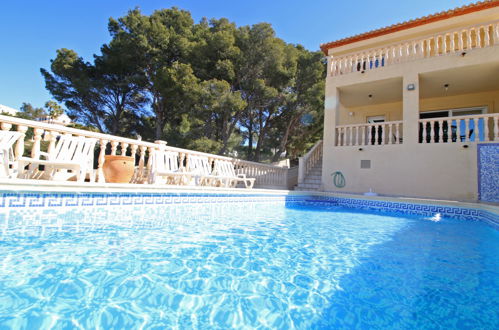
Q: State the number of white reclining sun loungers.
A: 5